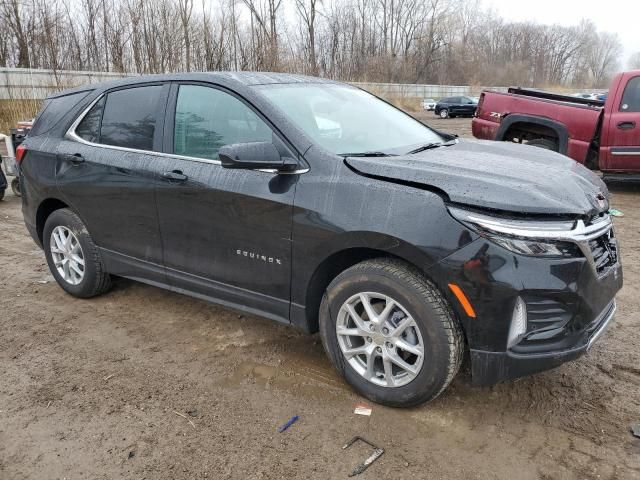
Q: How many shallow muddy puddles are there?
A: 1